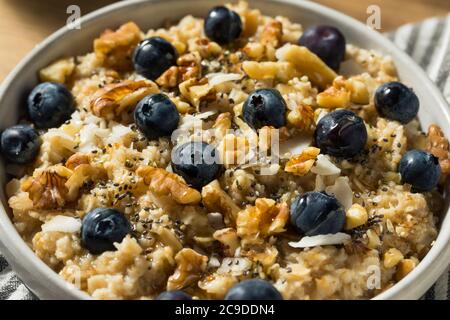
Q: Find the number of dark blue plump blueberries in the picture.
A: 15